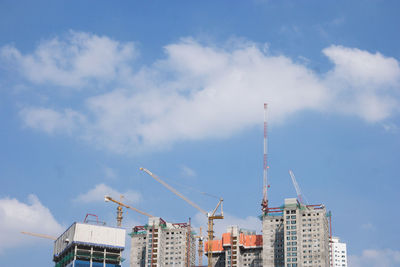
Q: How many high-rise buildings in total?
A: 5